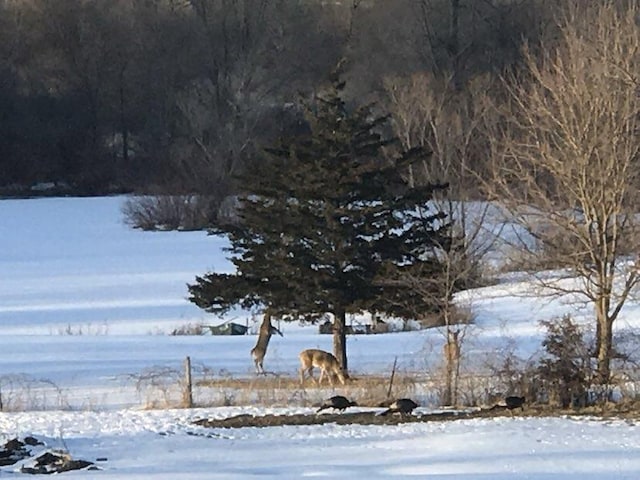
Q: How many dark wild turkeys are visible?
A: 3